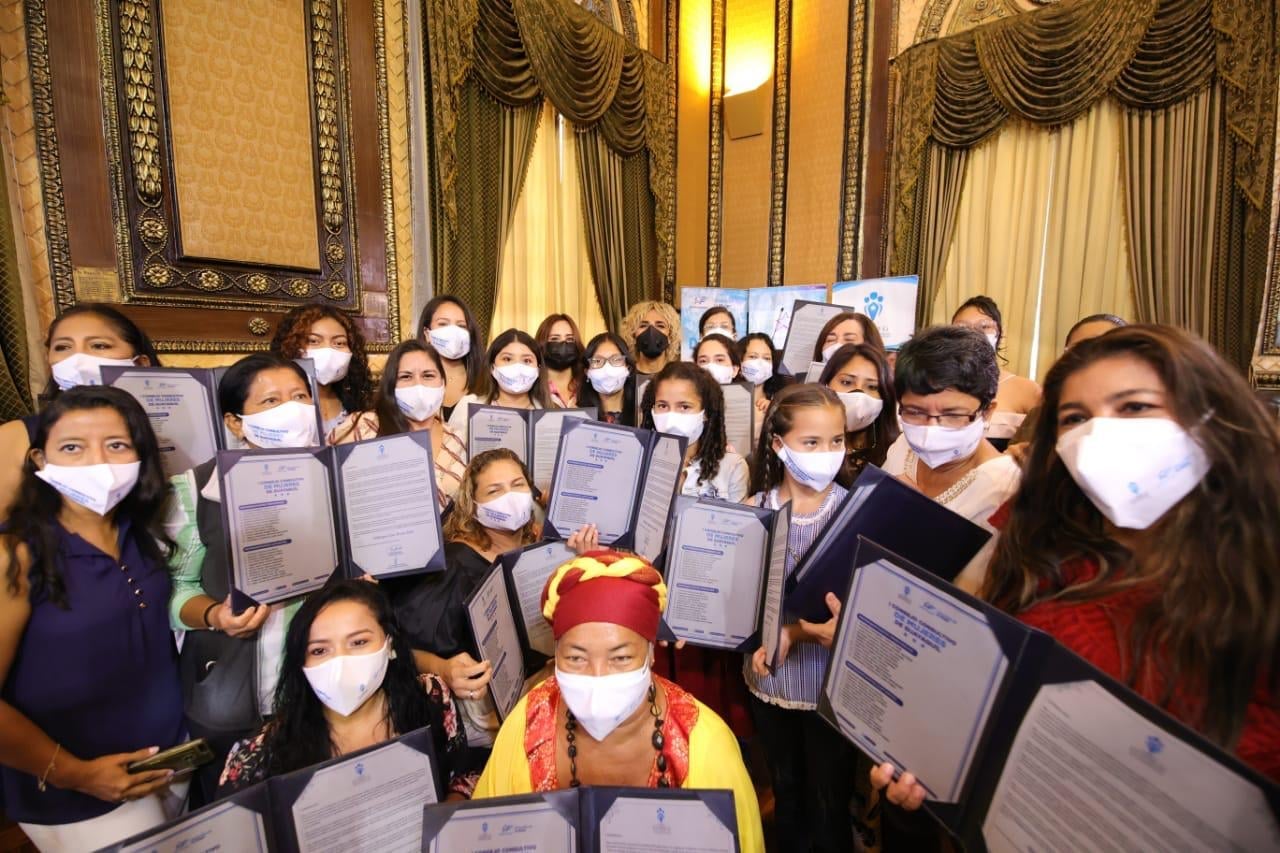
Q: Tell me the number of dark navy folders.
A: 12